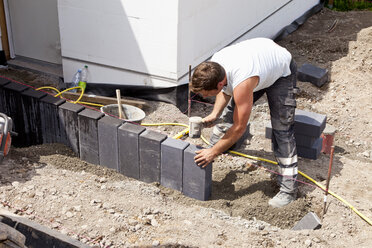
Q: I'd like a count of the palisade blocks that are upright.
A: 11